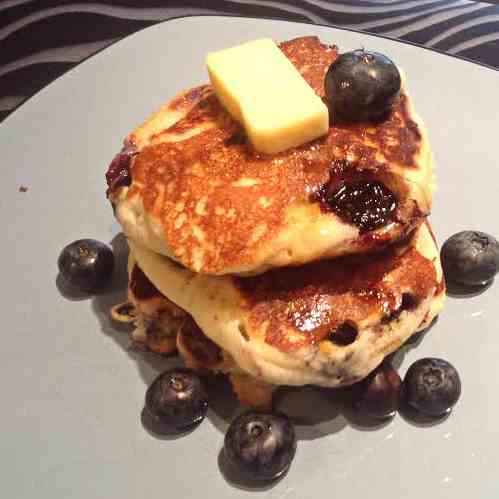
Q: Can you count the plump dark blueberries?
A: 7